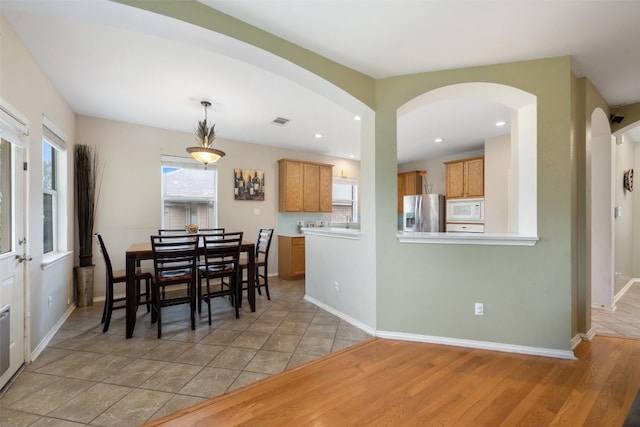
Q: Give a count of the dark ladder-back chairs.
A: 6